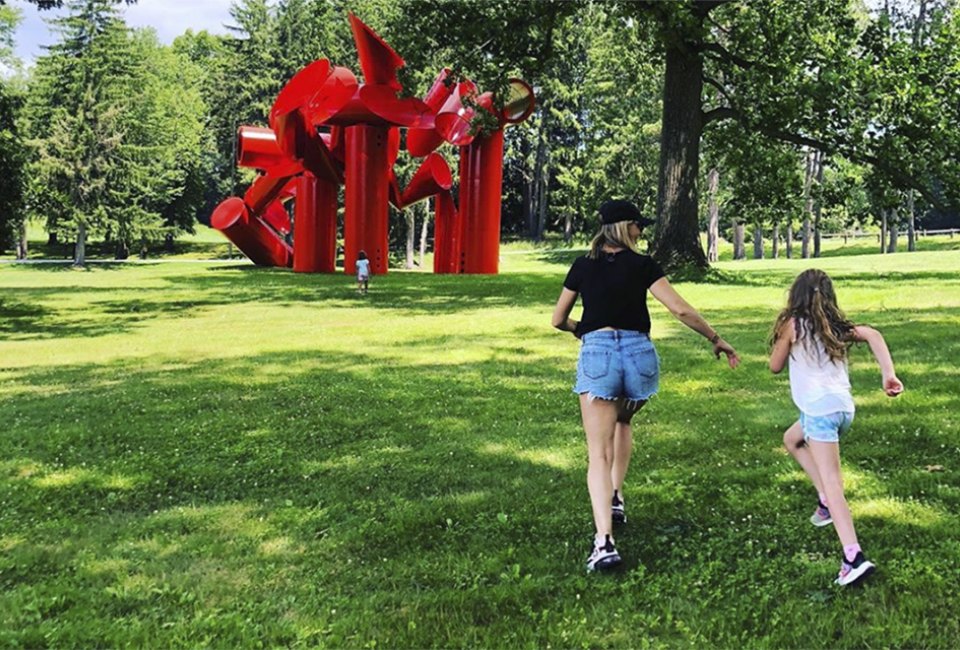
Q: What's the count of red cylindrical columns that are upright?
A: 4